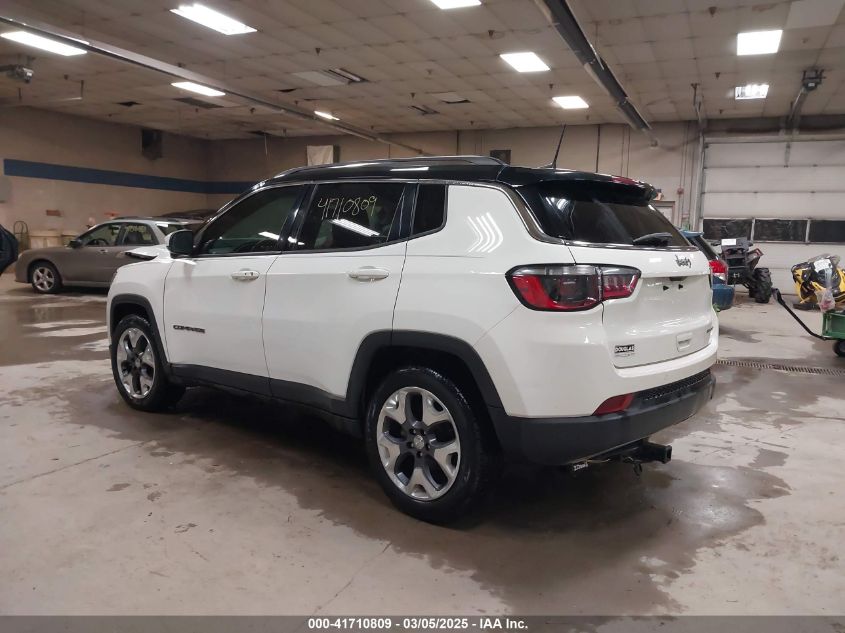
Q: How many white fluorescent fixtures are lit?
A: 9